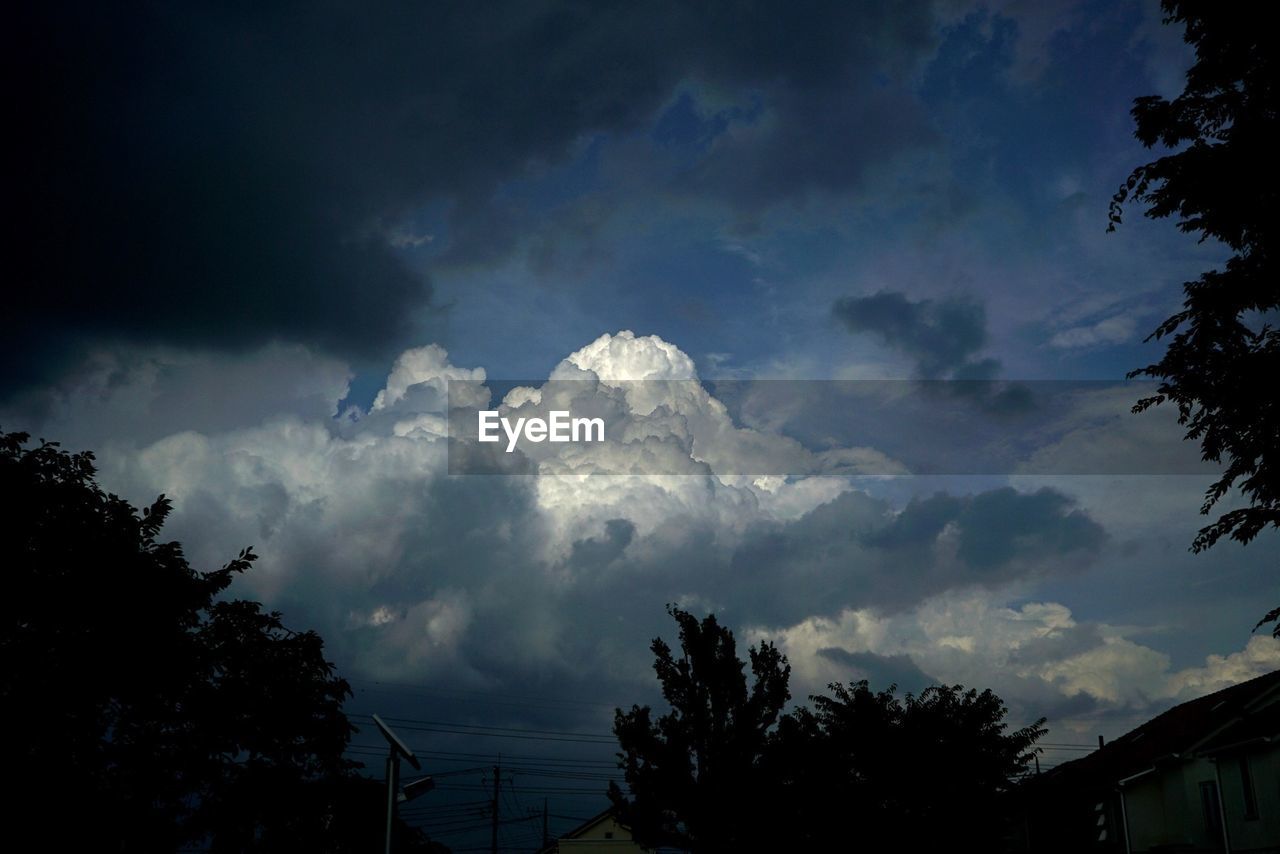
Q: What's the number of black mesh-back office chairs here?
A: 0